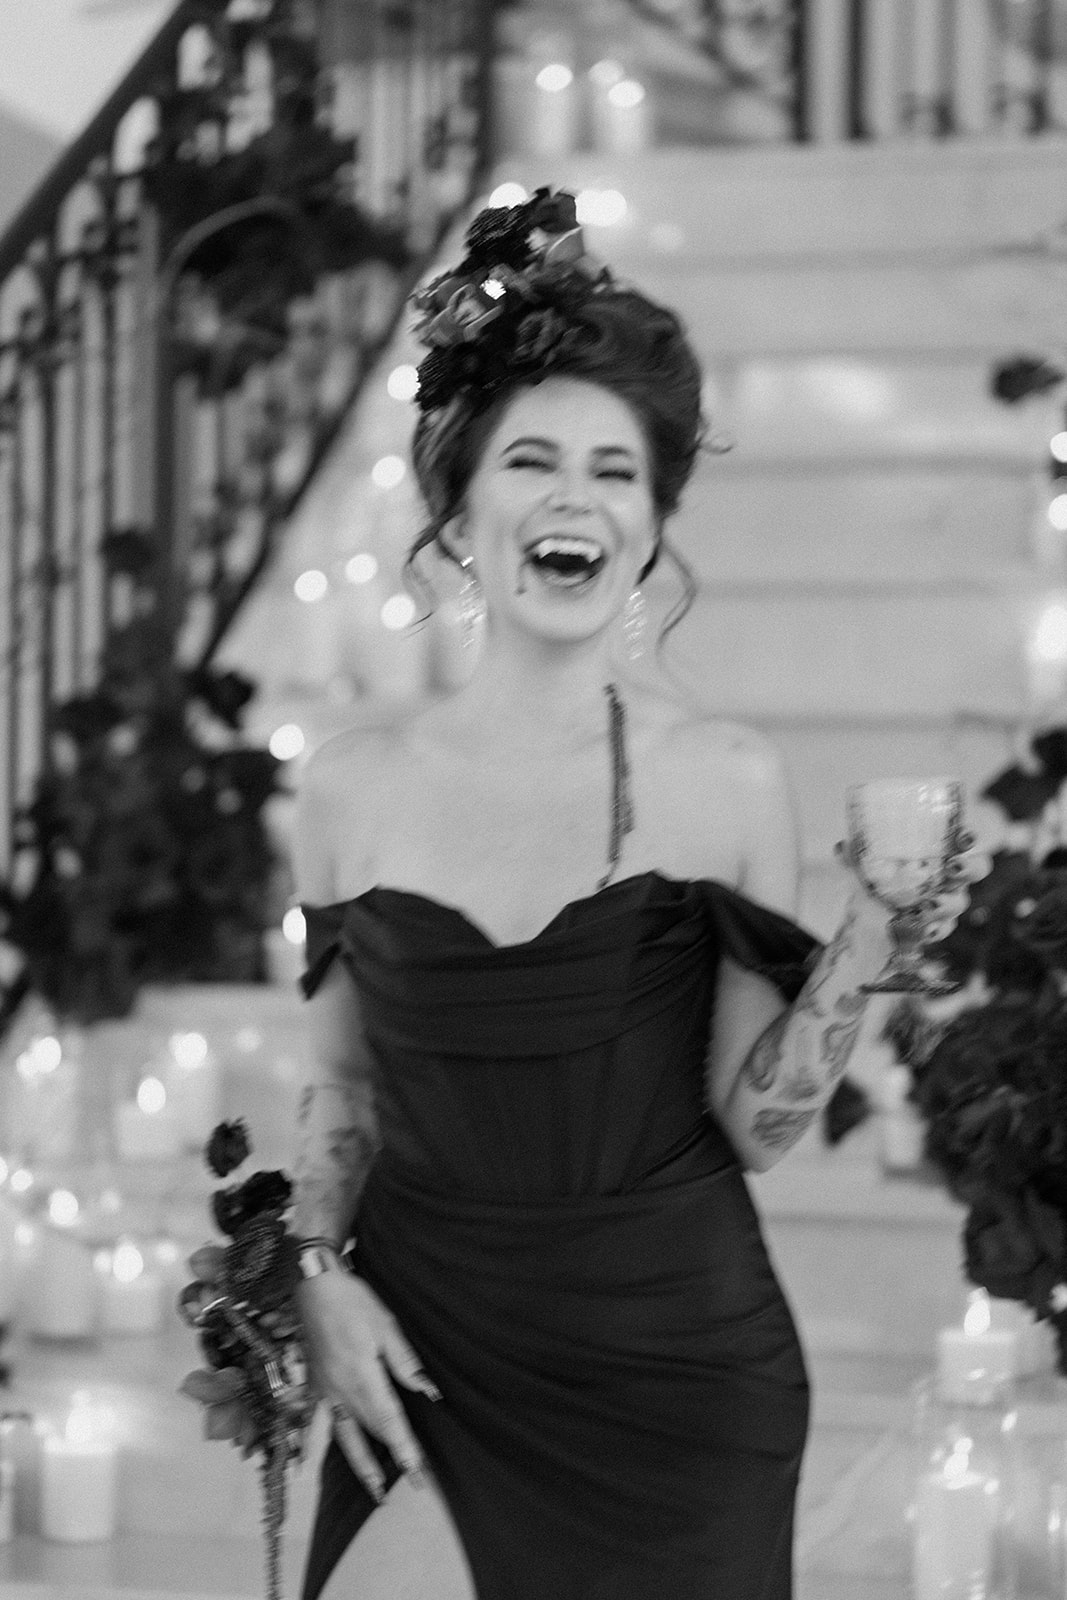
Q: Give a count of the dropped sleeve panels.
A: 2